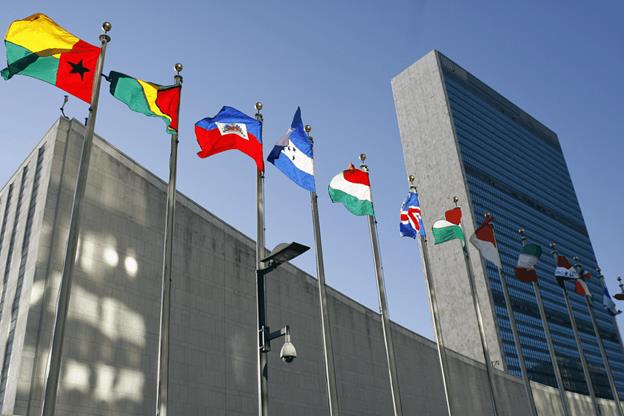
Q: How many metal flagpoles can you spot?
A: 13